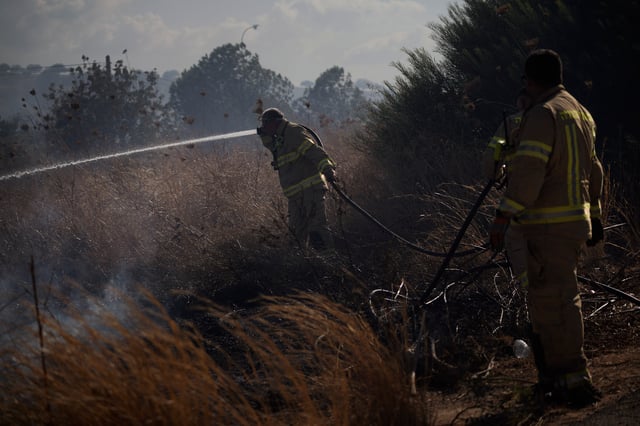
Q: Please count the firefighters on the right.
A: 2